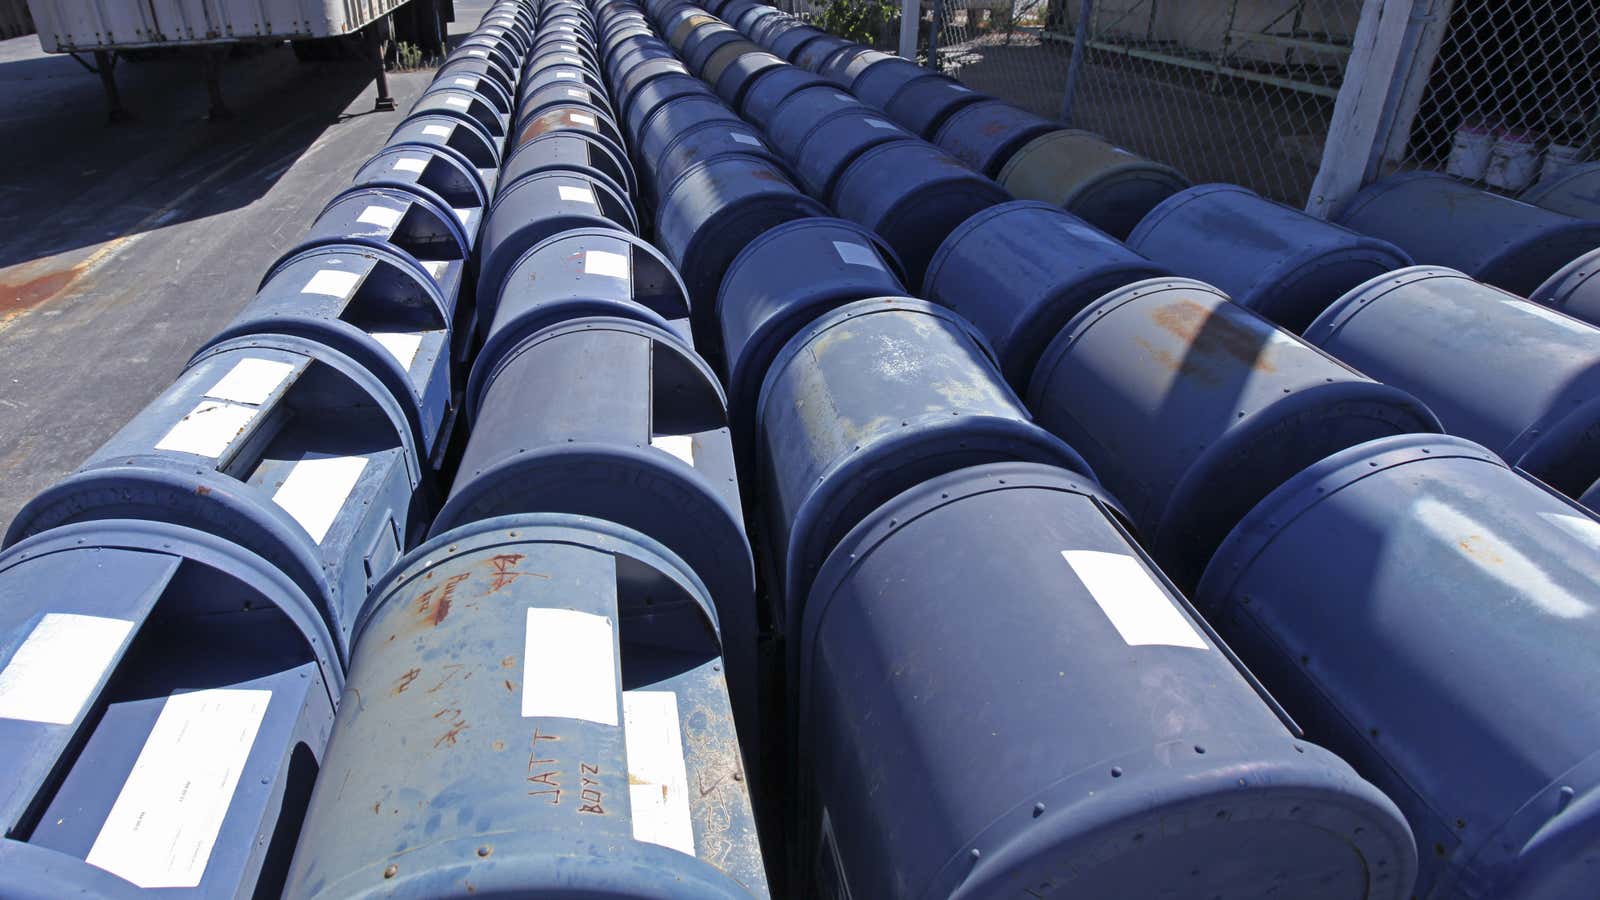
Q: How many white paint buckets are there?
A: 3